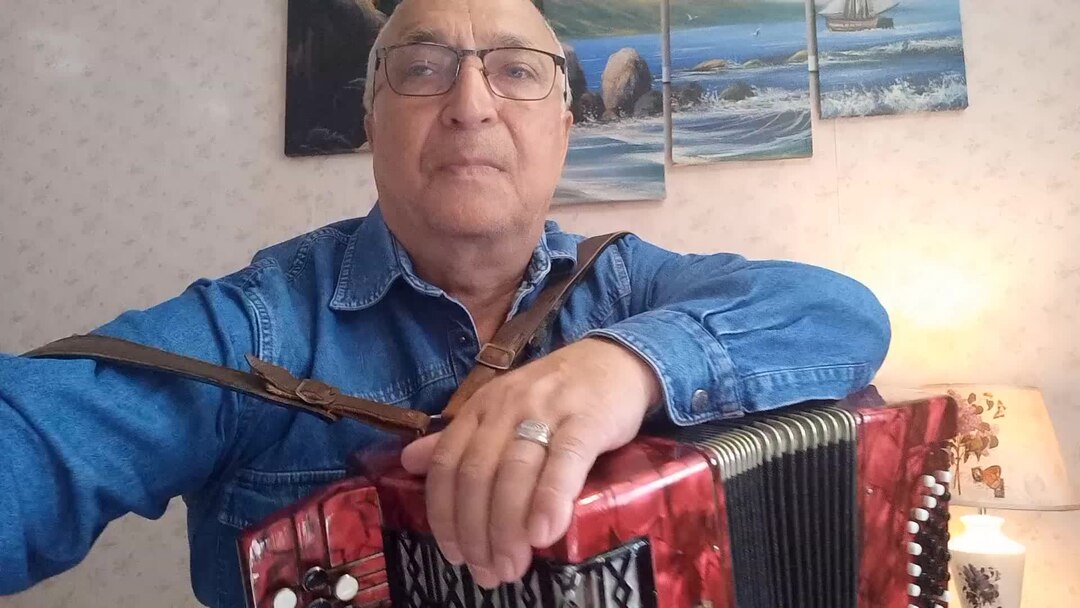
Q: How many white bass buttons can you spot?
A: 12